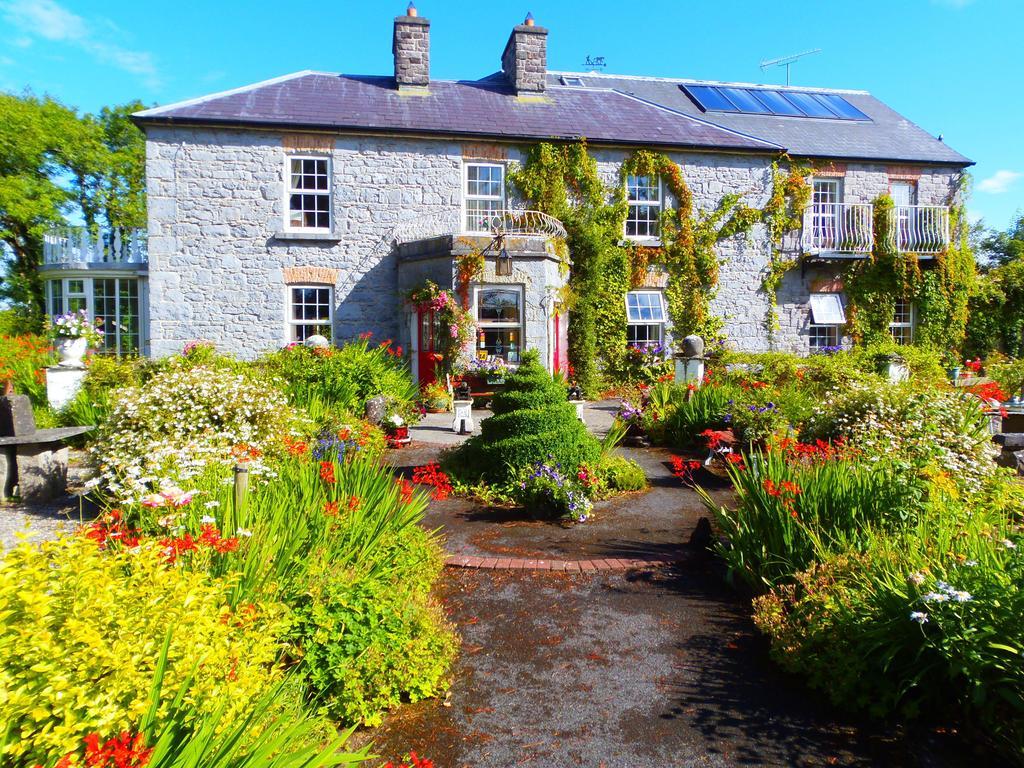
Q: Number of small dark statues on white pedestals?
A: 2